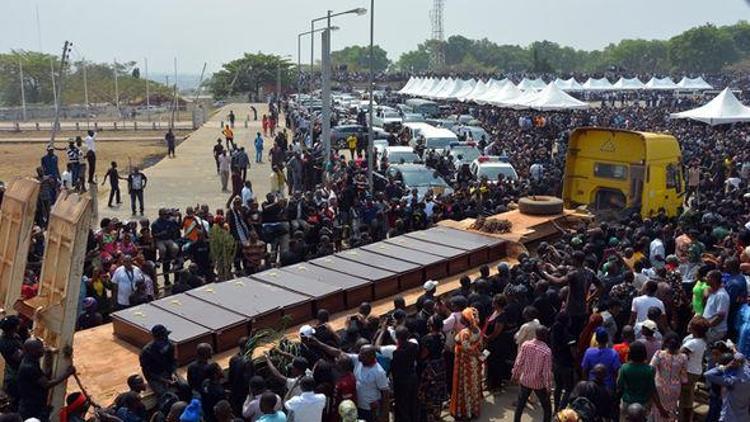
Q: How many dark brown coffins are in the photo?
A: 12